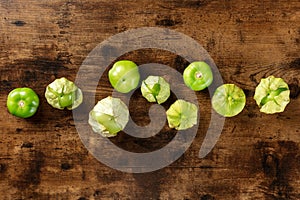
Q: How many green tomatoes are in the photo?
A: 9